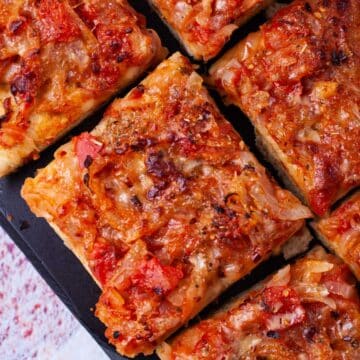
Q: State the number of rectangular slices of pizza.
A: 6